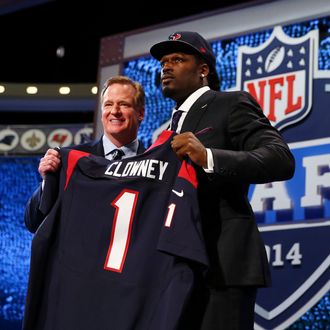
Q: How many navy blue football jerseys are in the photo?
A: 1